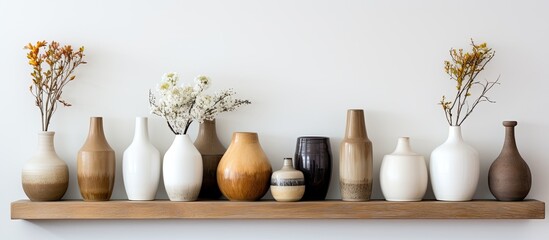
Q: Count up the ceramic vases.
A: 12